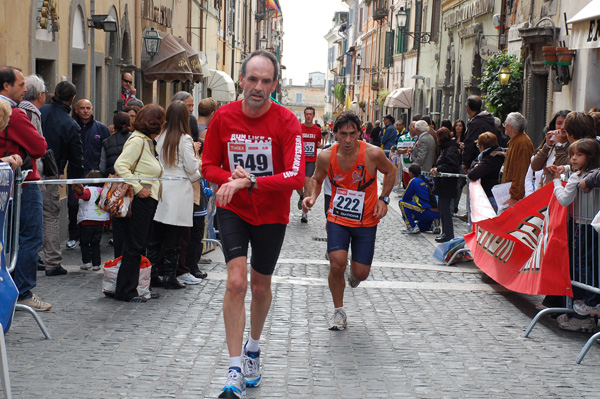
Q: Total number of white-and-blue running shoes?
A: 2